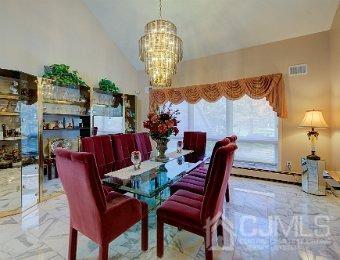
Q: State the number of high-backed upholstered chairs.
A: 8